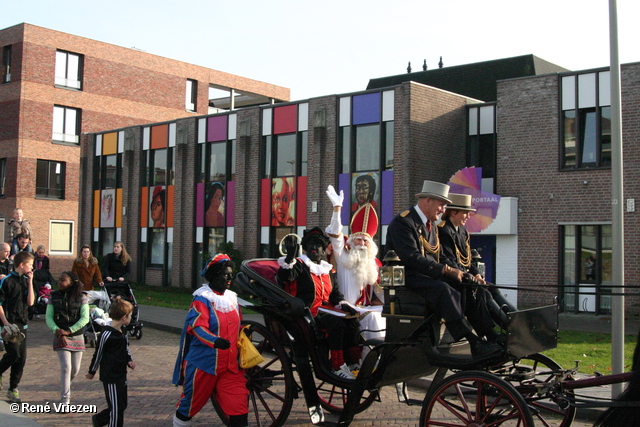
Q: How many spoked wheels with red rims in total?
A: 4